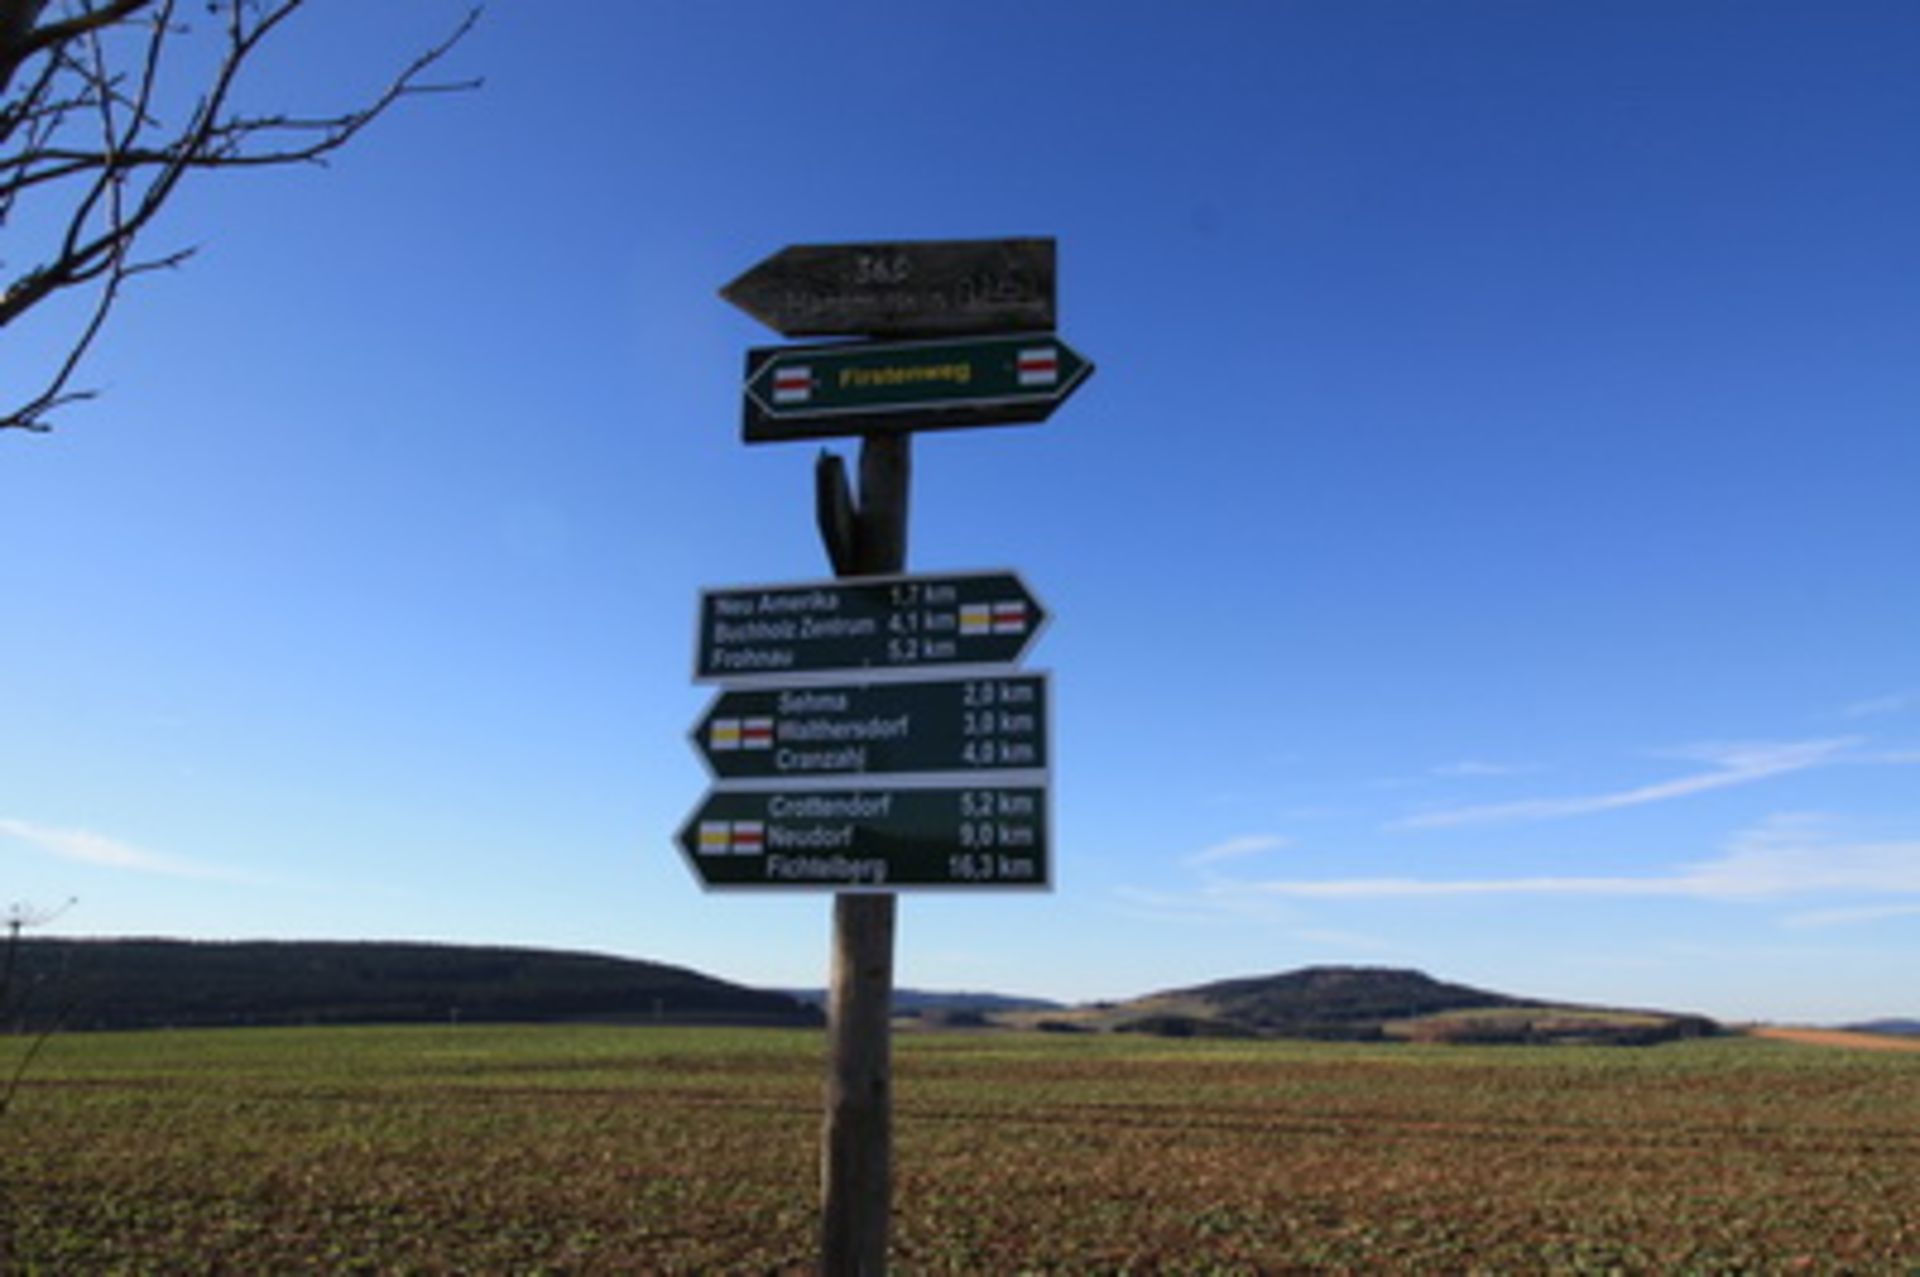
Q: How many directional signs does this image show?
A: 5